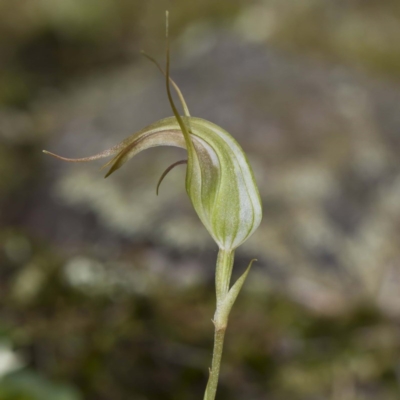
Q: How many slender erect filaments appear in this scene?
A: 2